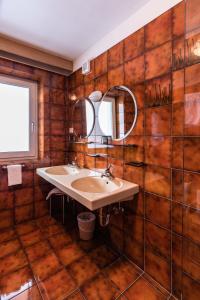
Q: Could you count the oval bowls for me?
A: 2